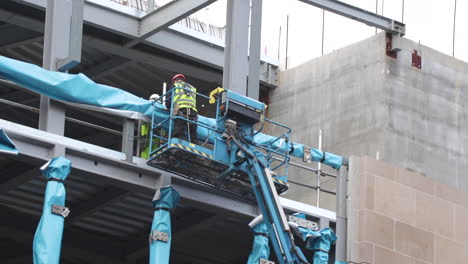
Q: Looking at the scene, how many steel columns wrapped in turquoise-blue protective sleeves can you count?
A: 4